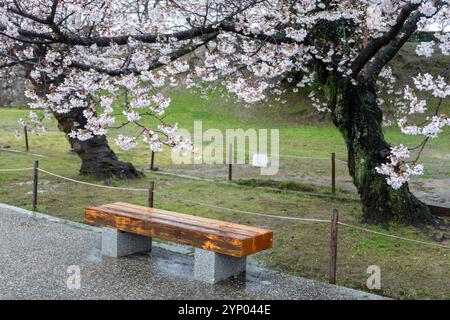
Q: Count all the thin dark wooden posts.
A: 7